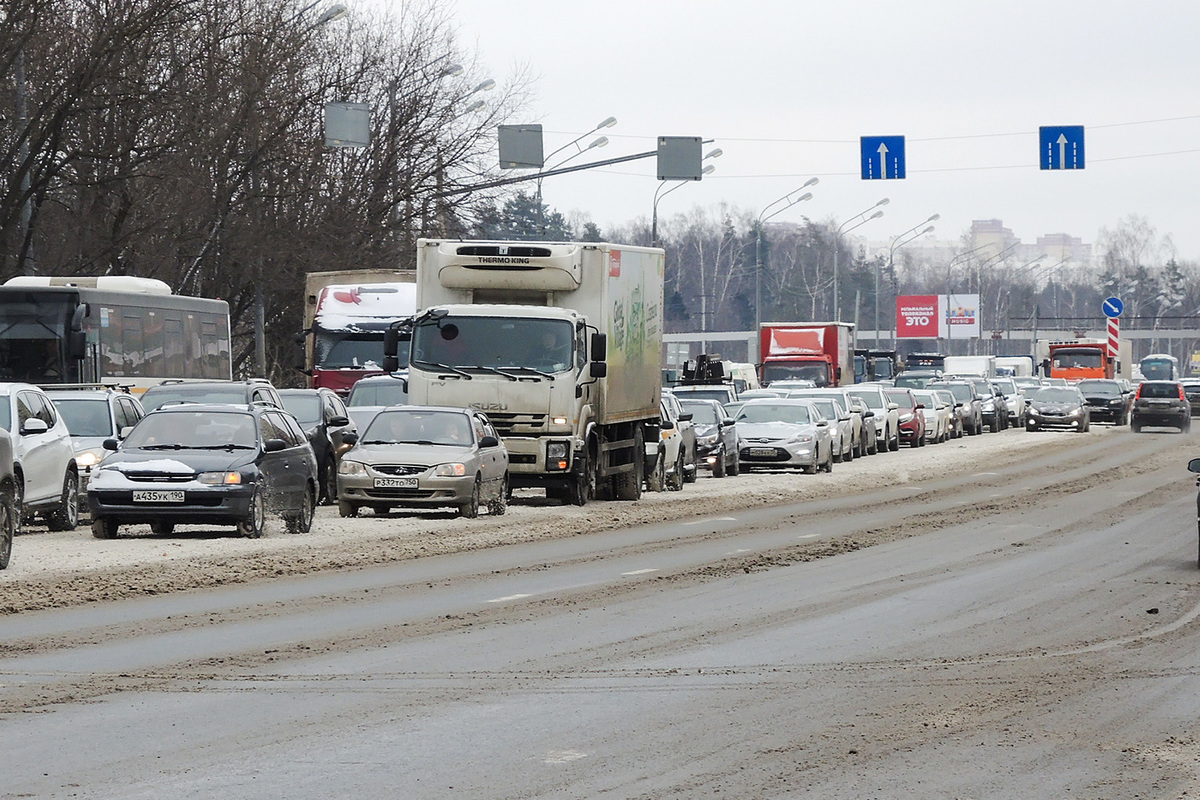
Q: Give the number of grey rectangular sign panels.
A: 3